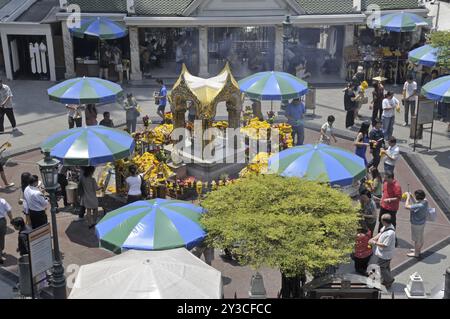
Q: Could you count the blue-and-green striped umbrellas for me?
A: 9